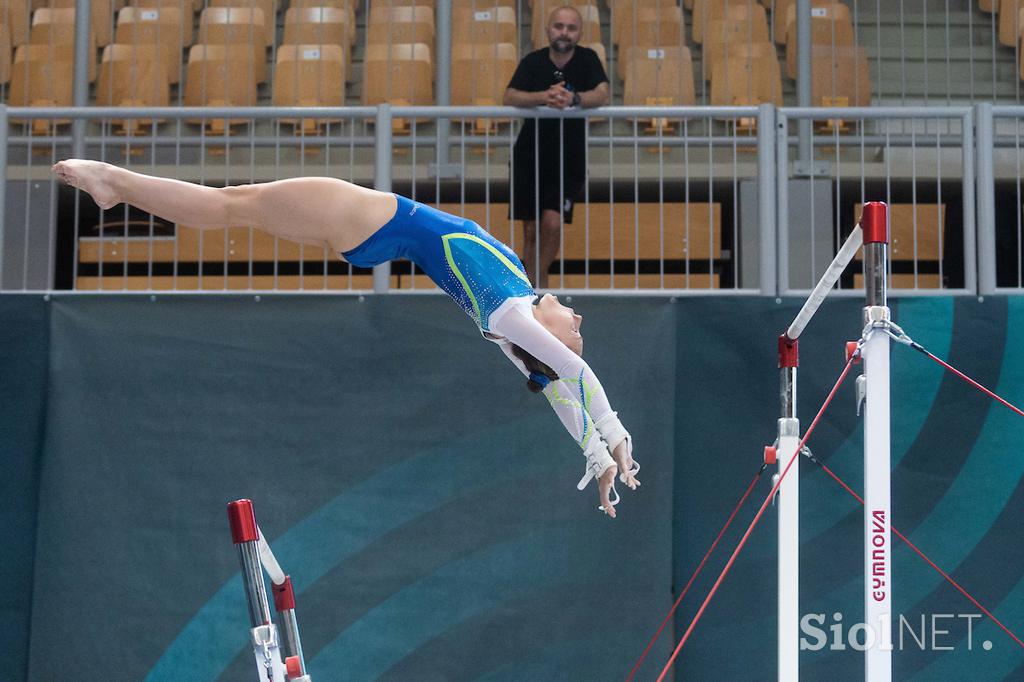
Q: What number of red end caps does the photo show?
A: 4